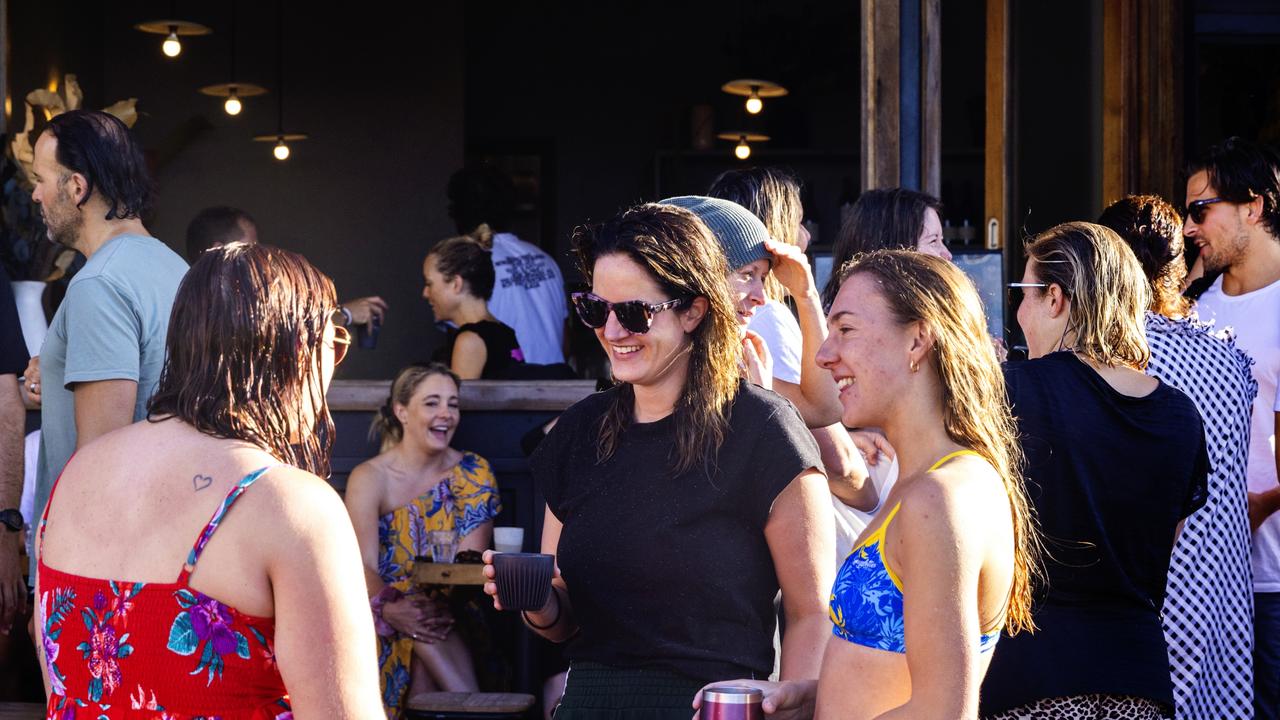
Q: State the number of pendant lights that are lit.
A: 5